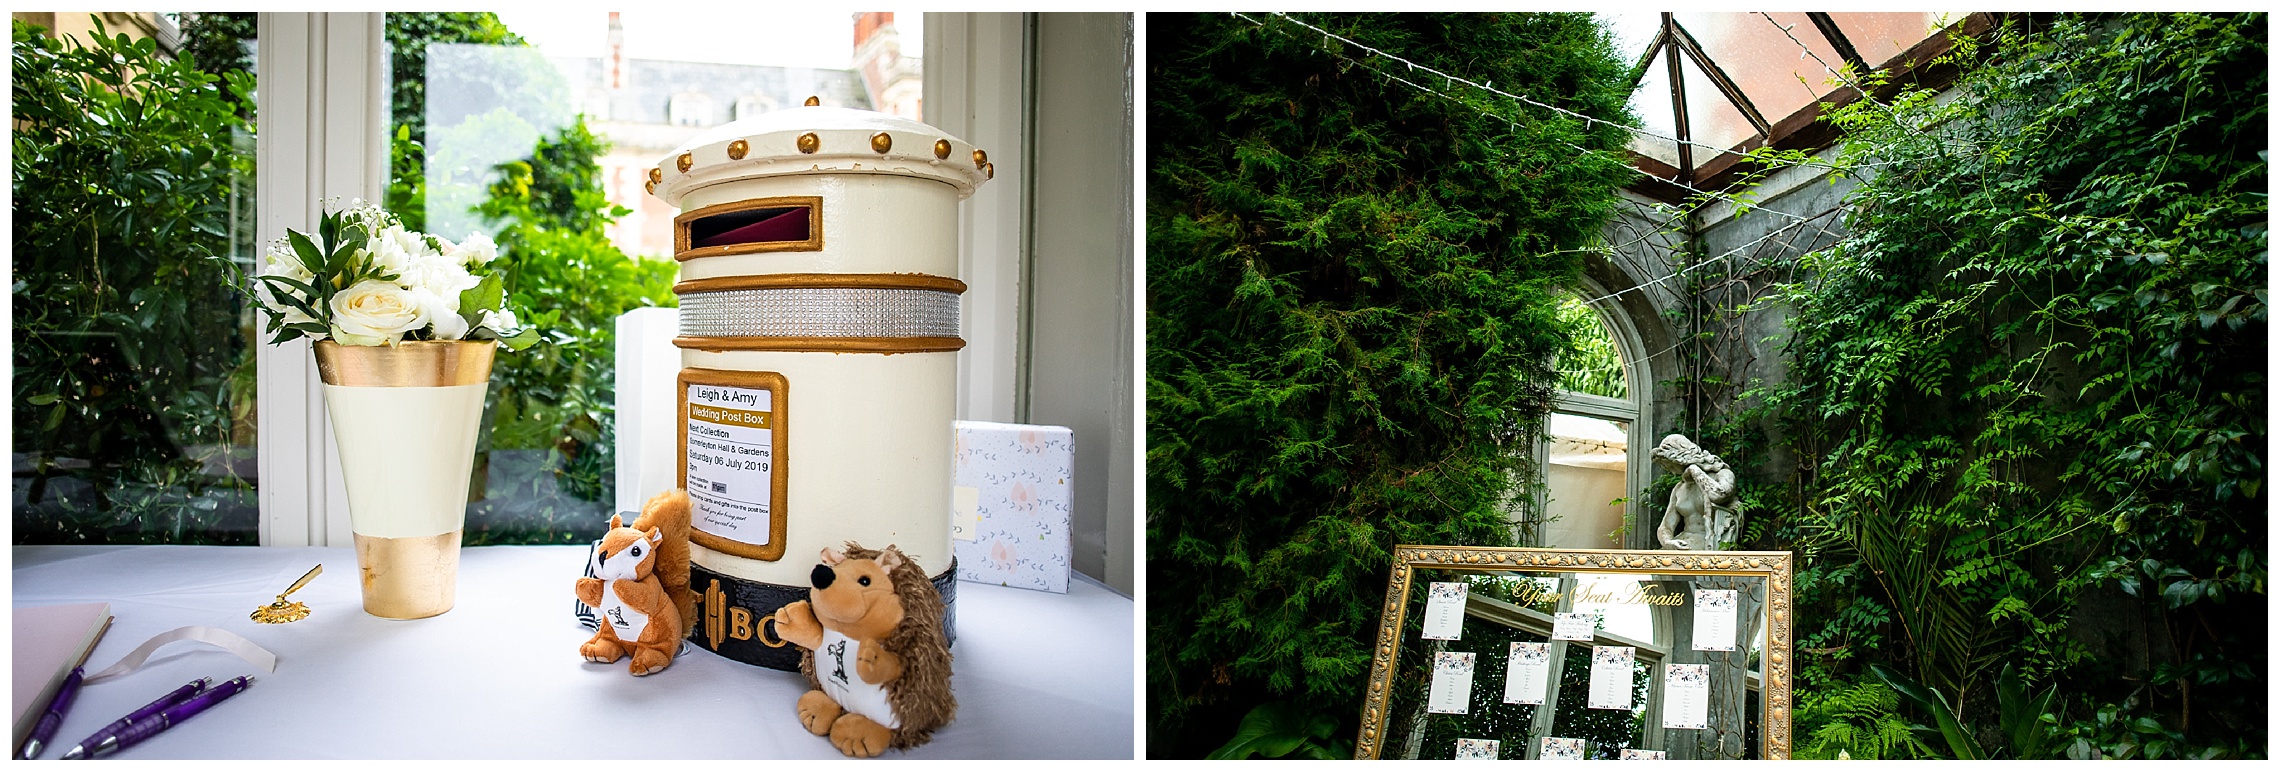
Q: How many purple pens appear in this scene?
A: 3